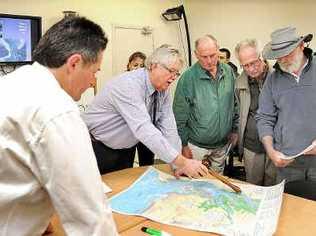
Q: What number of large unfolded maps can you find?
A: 1